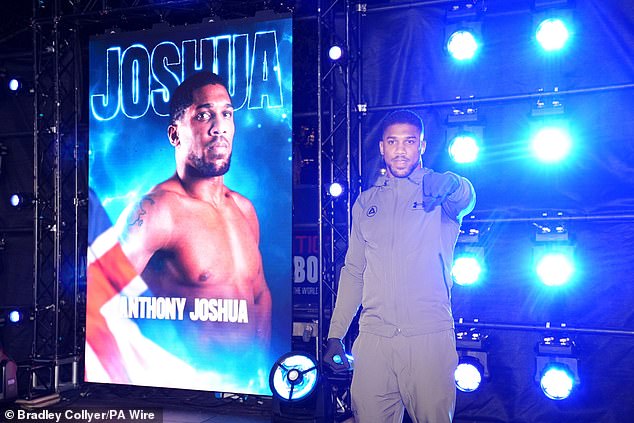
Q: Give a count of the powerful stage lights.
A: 8